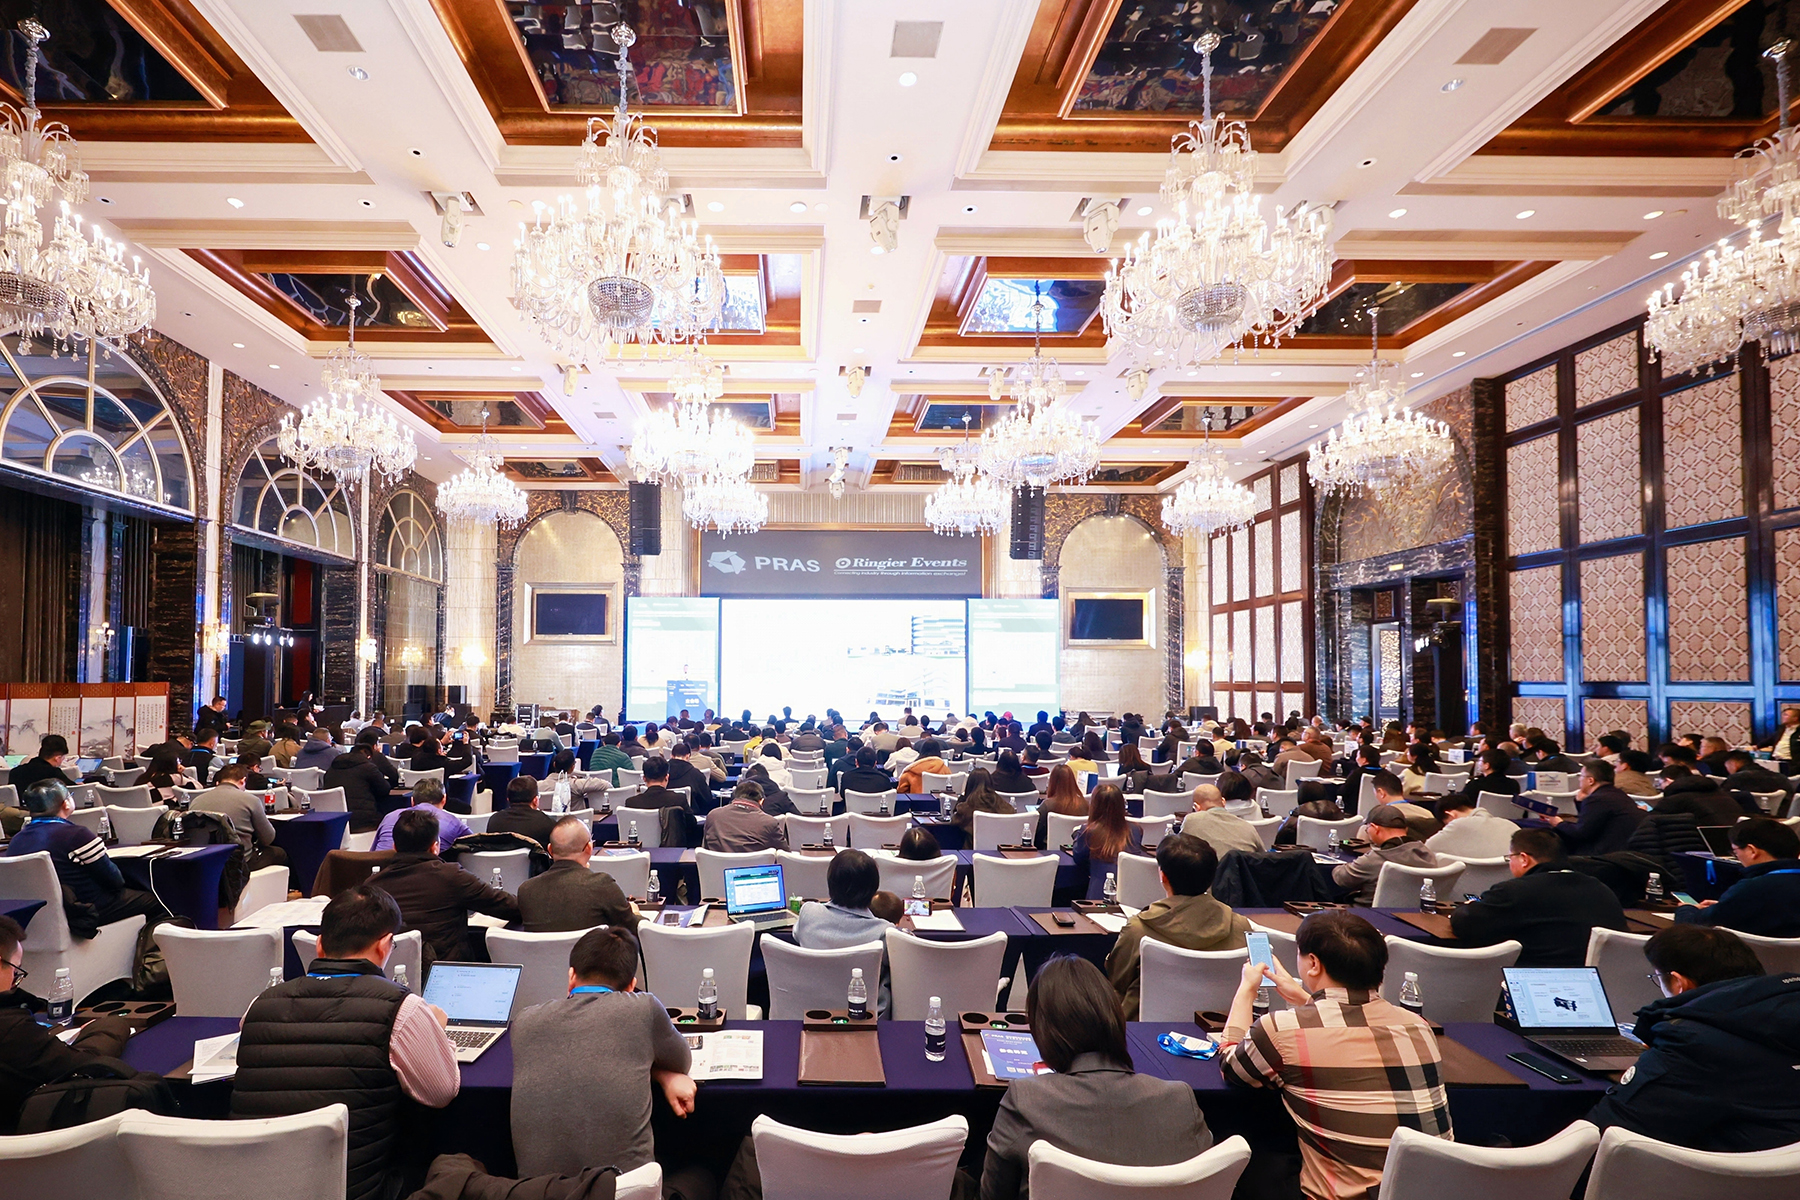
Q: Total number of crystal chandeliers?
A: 12